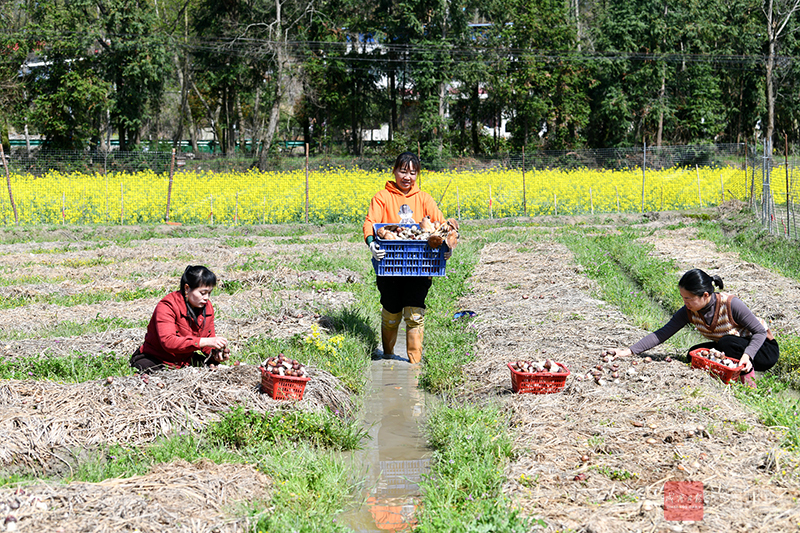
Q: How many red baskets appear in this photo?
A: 3